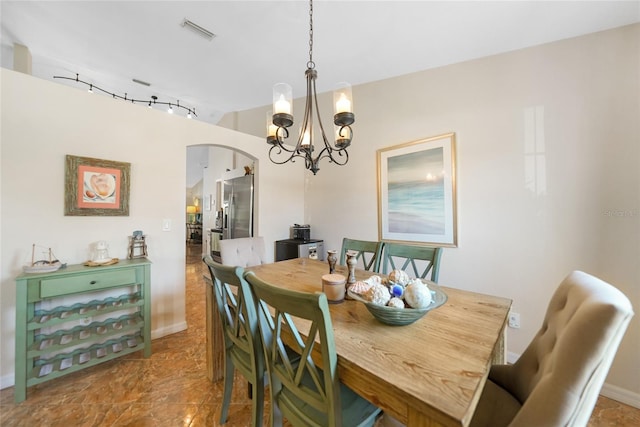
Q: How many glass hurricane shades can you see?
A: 5